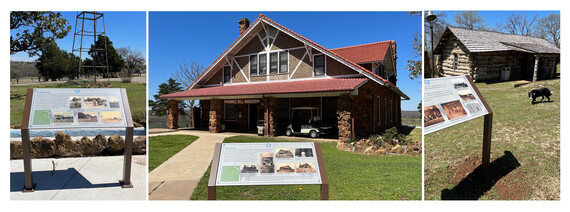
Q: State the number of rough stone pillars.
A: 4